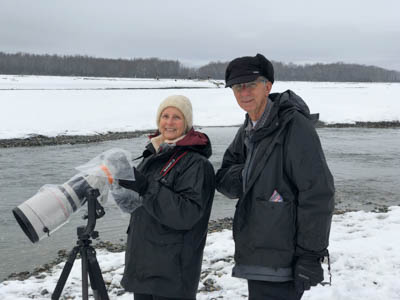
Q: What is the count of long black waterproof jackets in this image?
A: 2